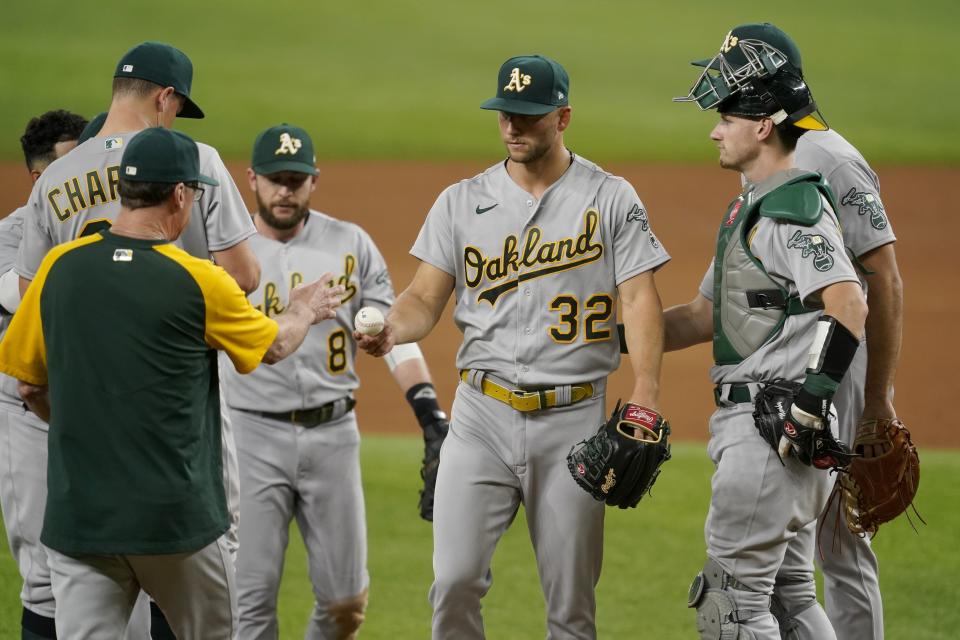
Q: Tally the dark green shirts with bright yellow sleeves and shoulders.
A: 1